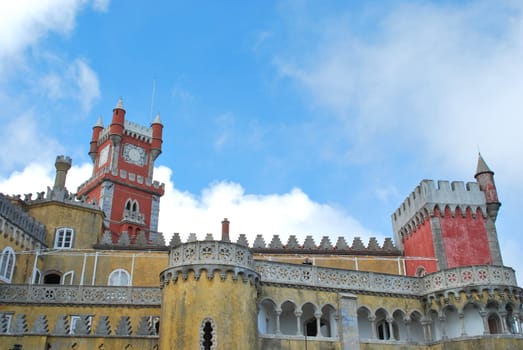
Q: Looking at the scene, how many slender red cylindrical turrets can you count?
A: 4